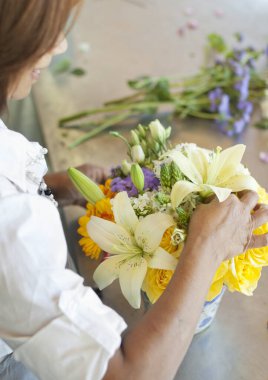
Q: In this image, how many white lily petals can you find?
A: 12